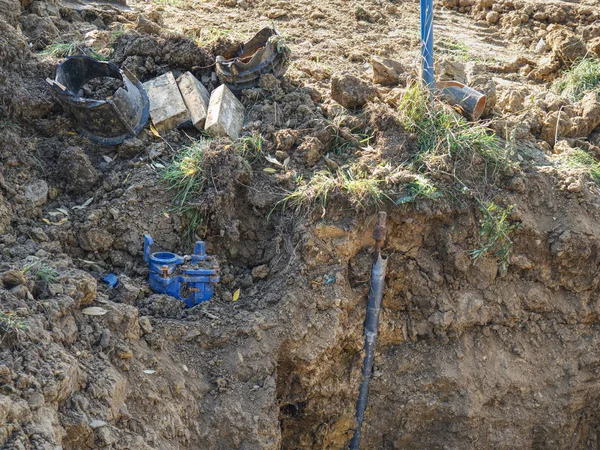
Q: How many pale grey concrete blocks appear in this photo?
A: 3